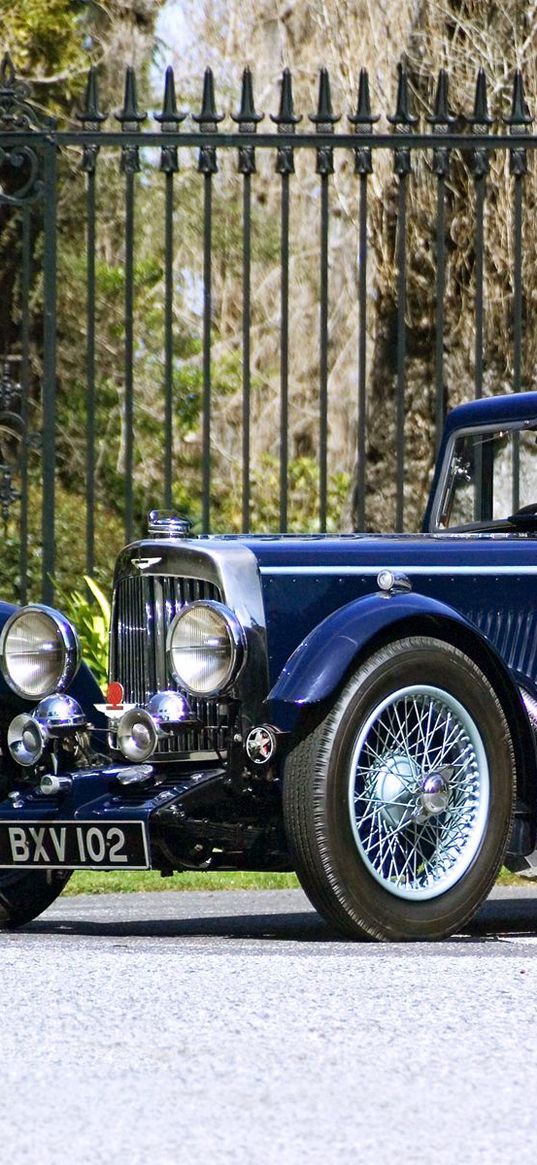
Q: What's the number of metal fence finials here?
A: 12